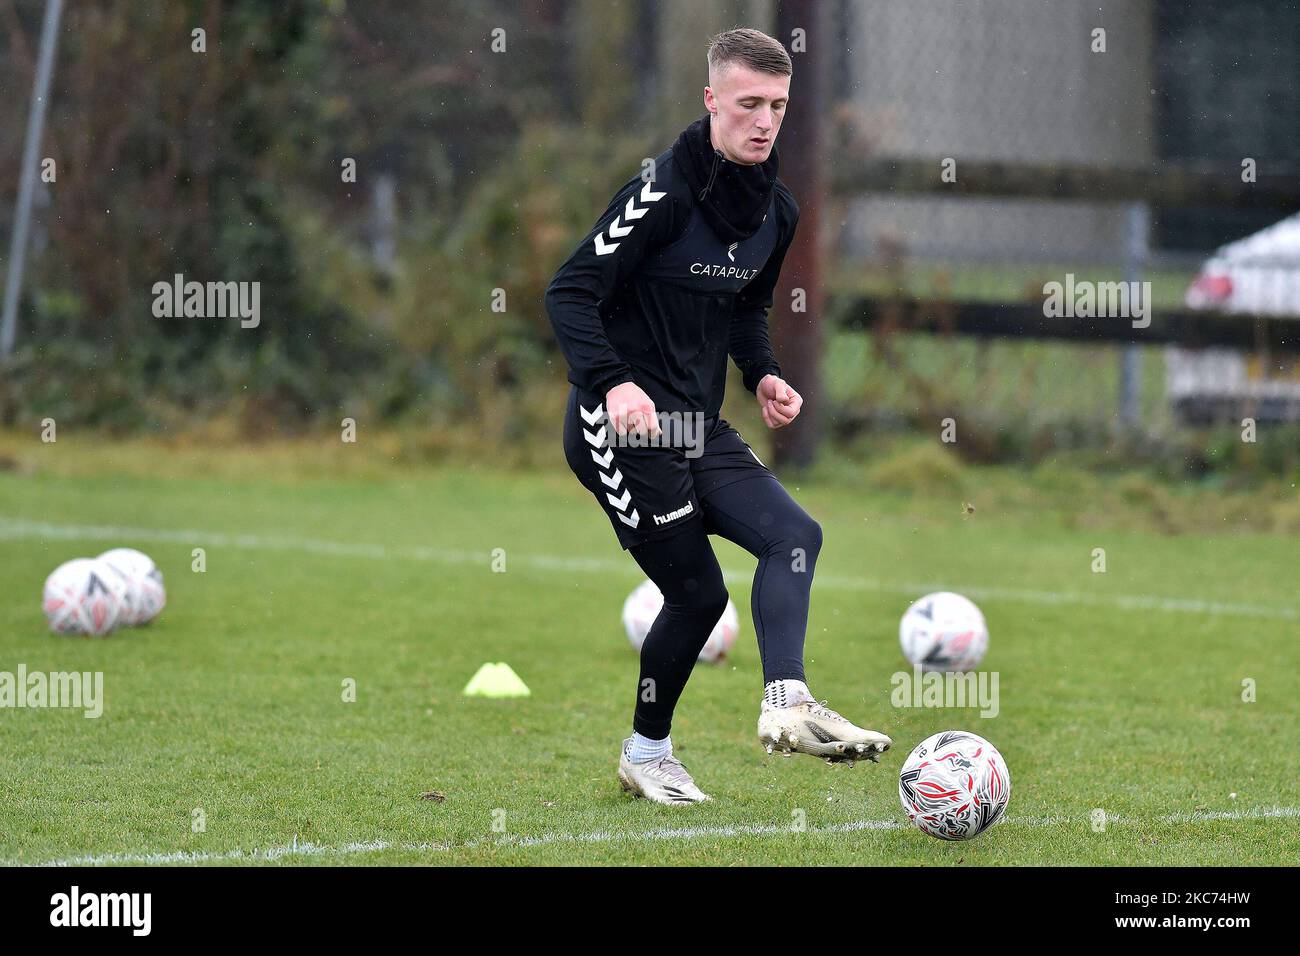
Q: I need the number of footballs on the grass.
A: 5